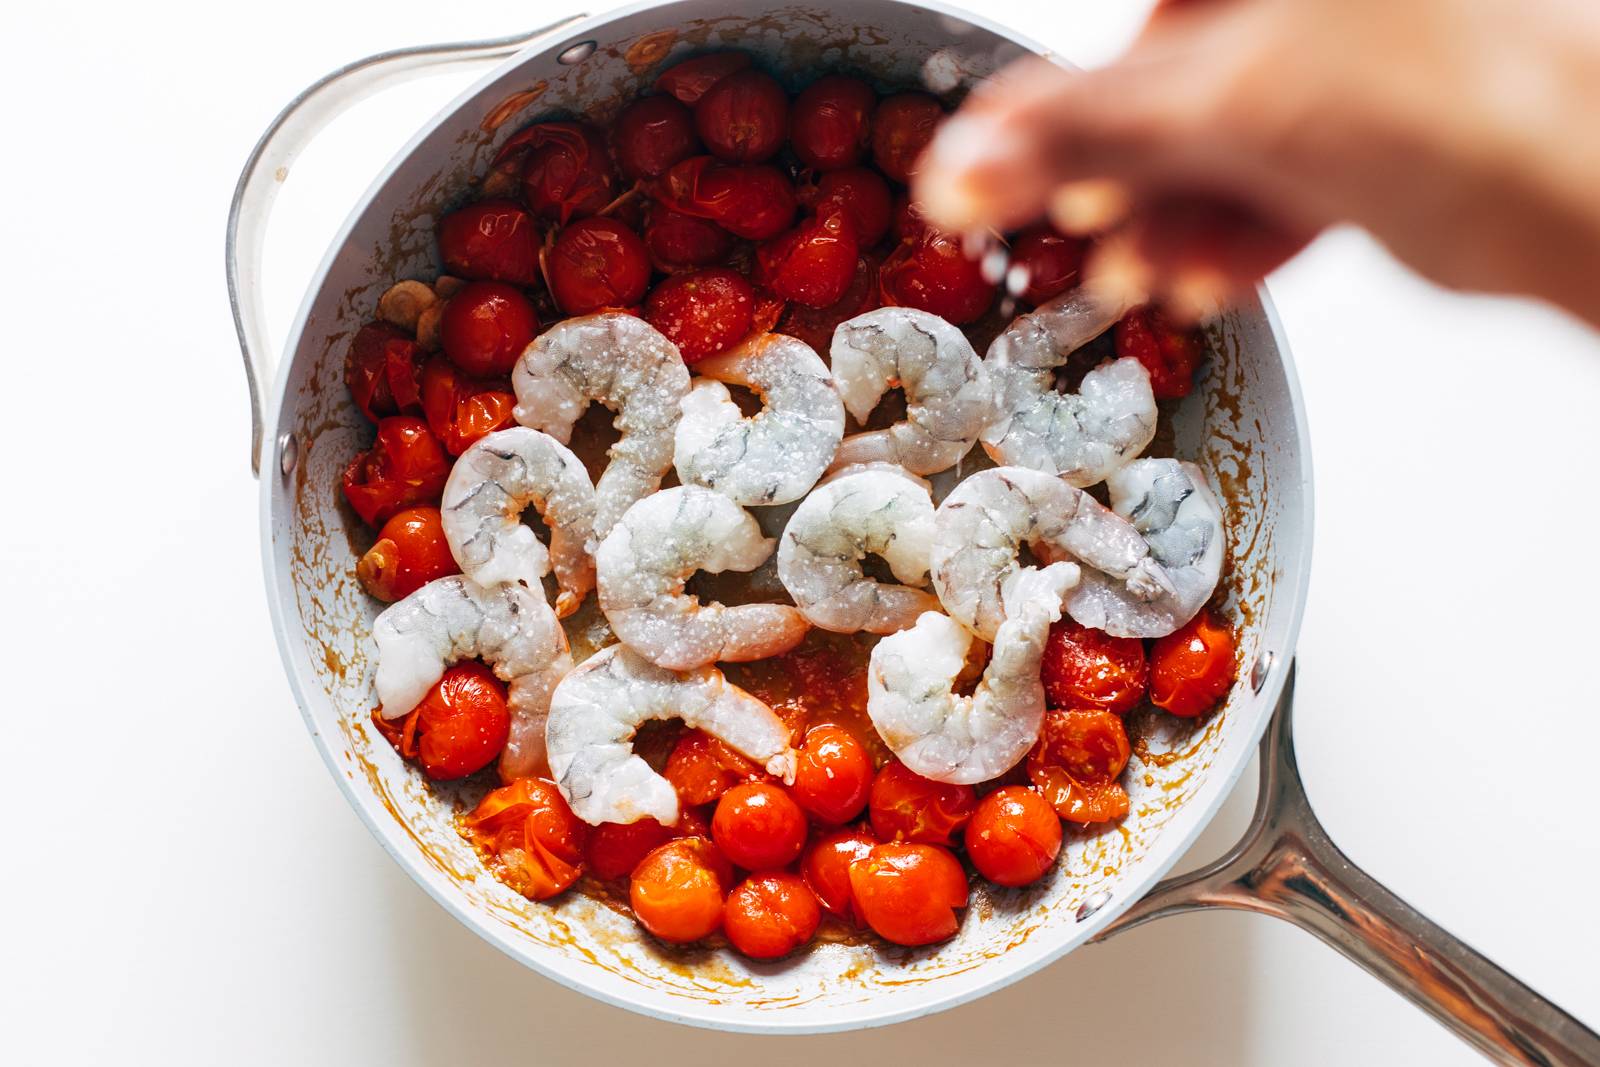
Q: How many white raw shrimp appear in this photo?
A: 12